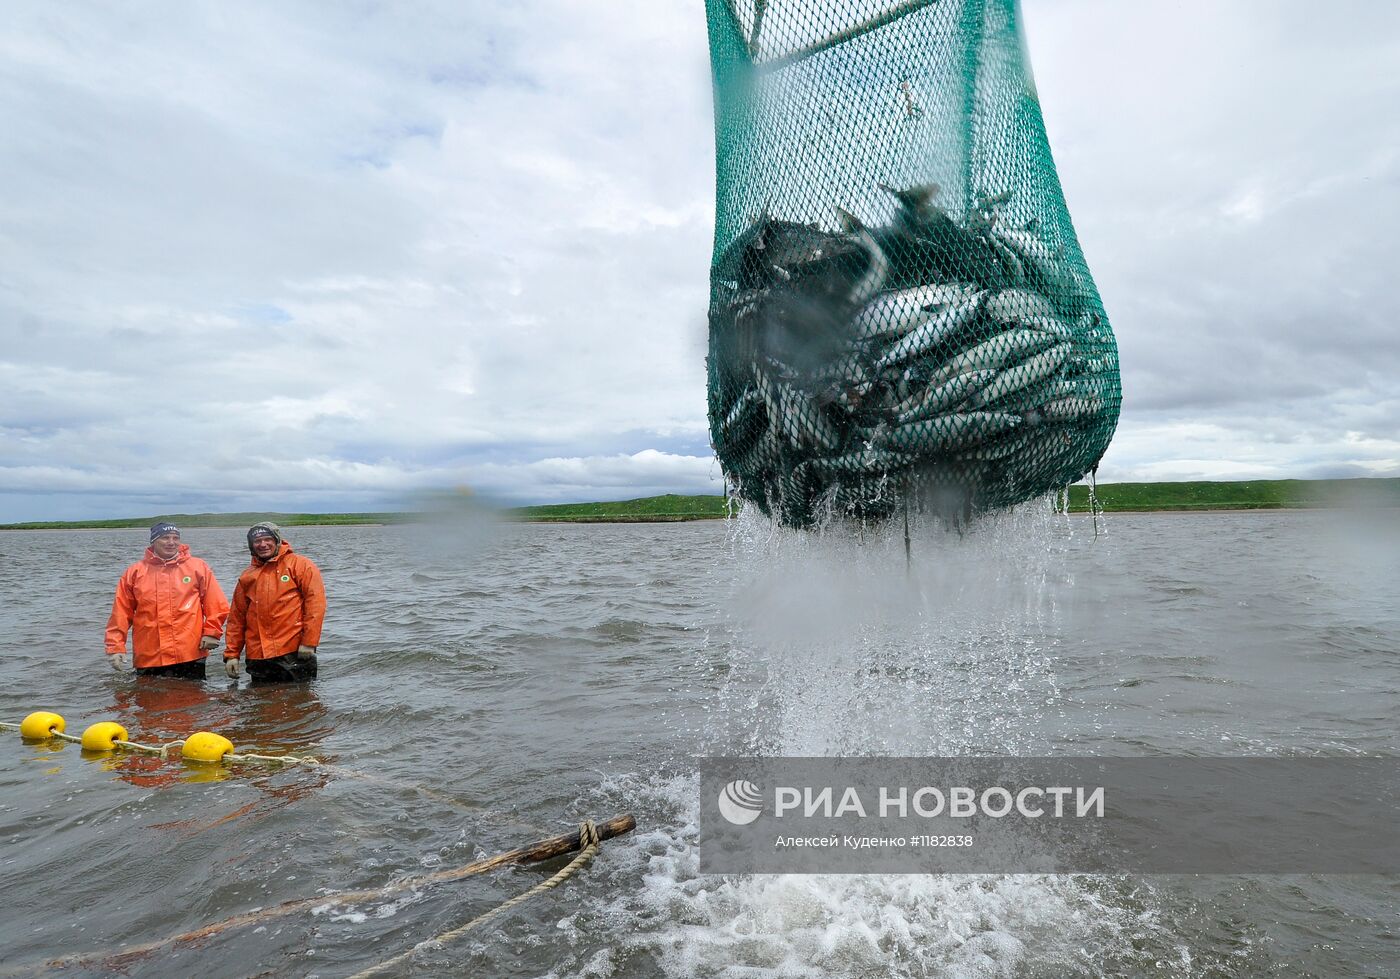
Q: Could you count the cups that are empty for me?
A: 0